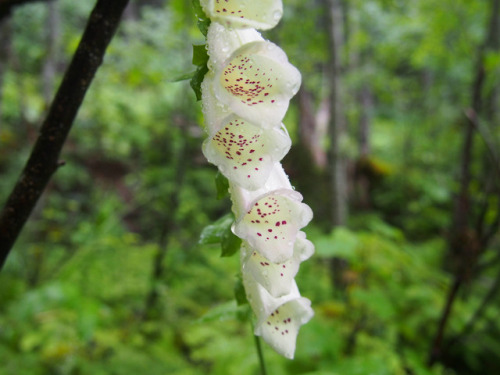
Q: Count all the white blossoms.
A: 6